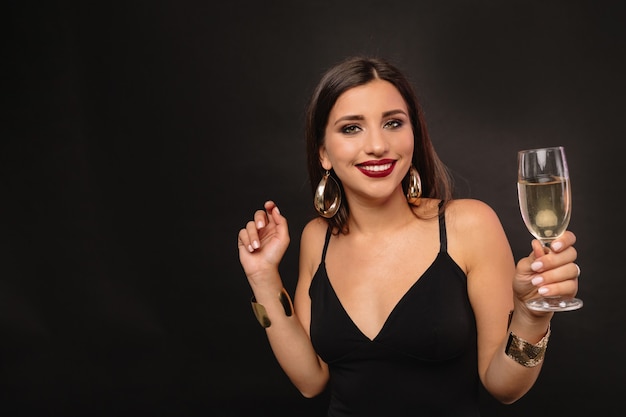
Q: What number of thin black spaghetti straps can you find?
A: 2